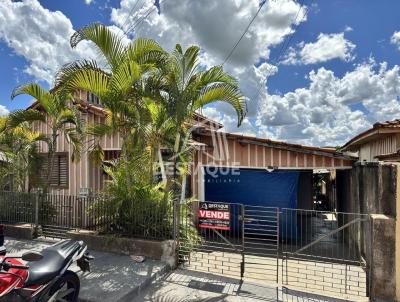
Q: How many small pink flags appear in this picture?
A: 0